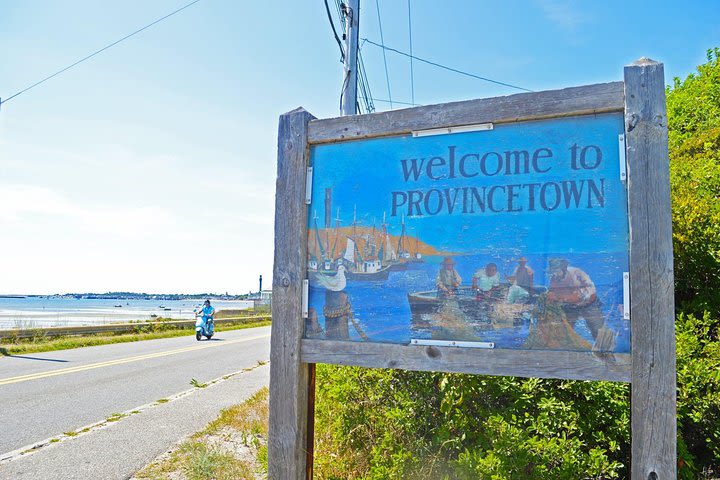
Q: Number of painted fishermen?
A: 4